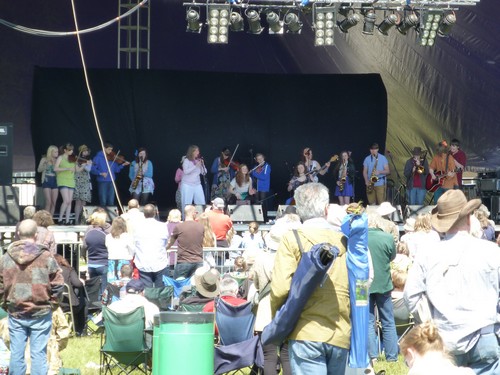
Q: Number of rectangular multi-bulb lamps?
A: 3